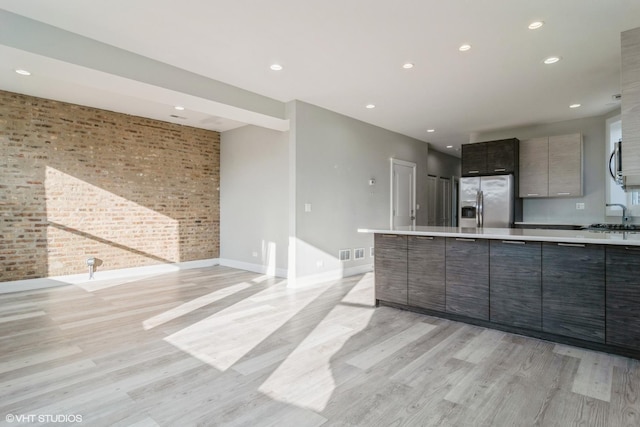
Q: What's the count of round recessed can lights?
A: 11